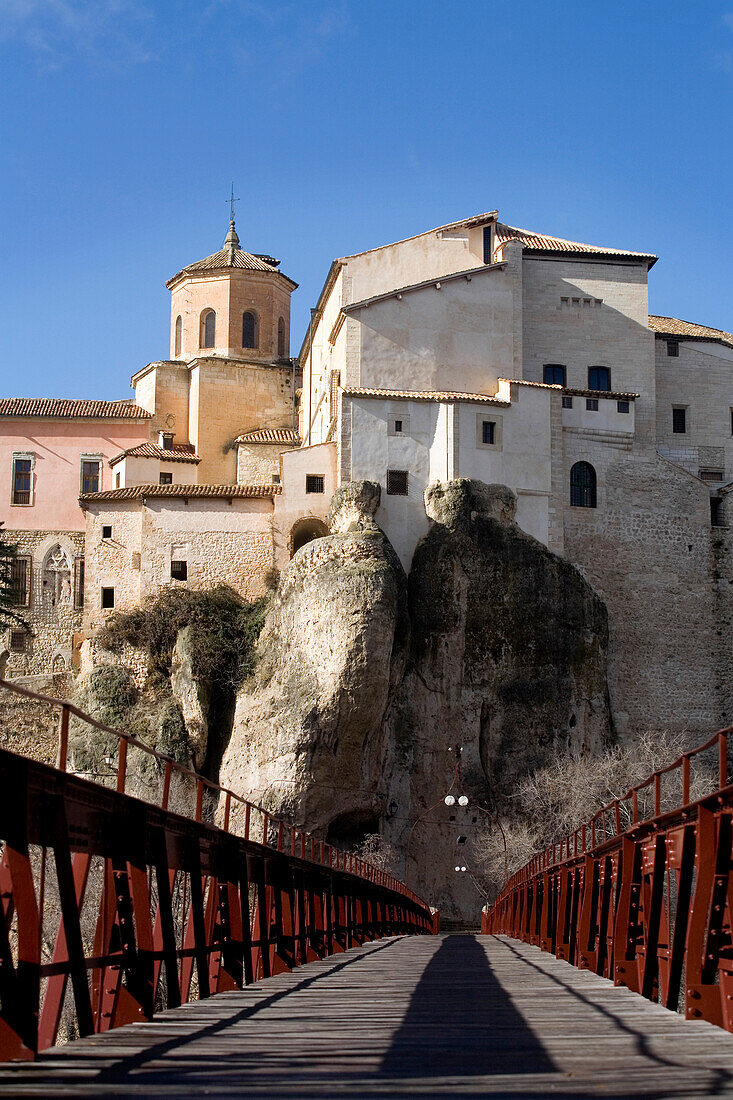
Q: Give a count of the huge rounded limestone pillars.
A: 2